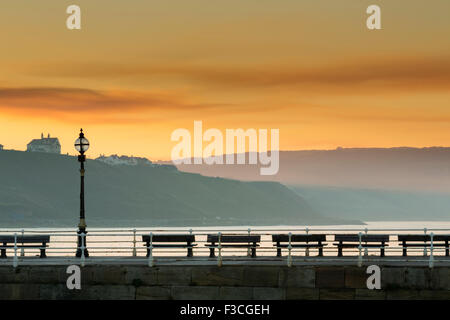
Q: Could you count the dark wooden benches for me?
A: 6